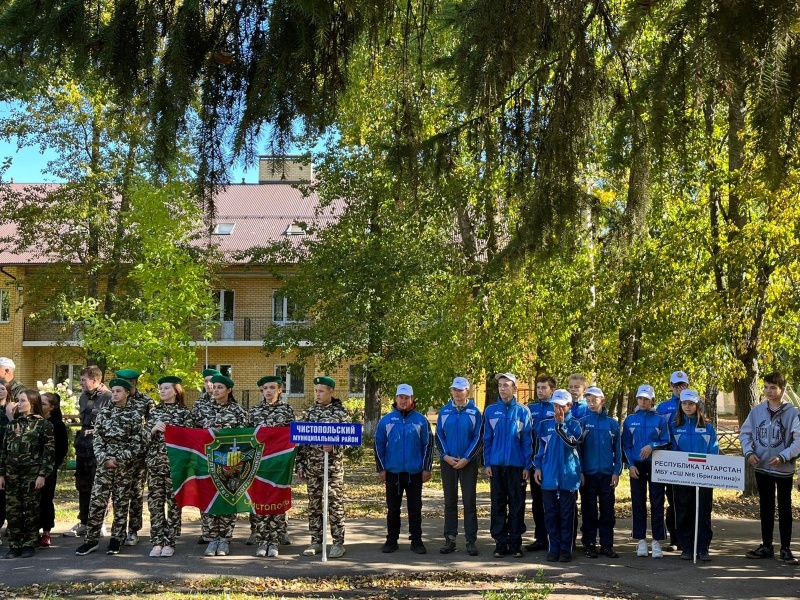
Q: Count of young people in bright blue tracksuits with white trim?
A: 10